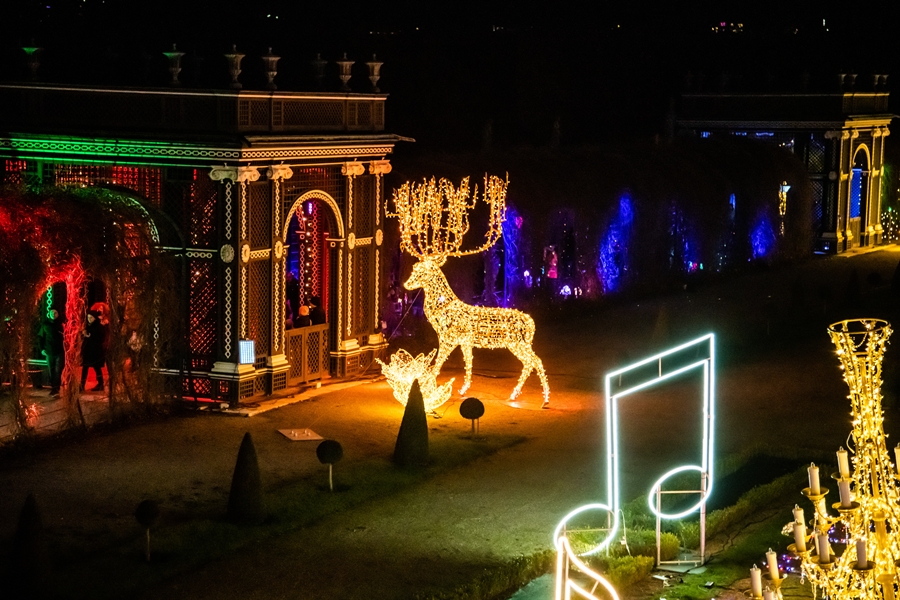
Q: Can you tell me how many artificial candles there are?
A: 13